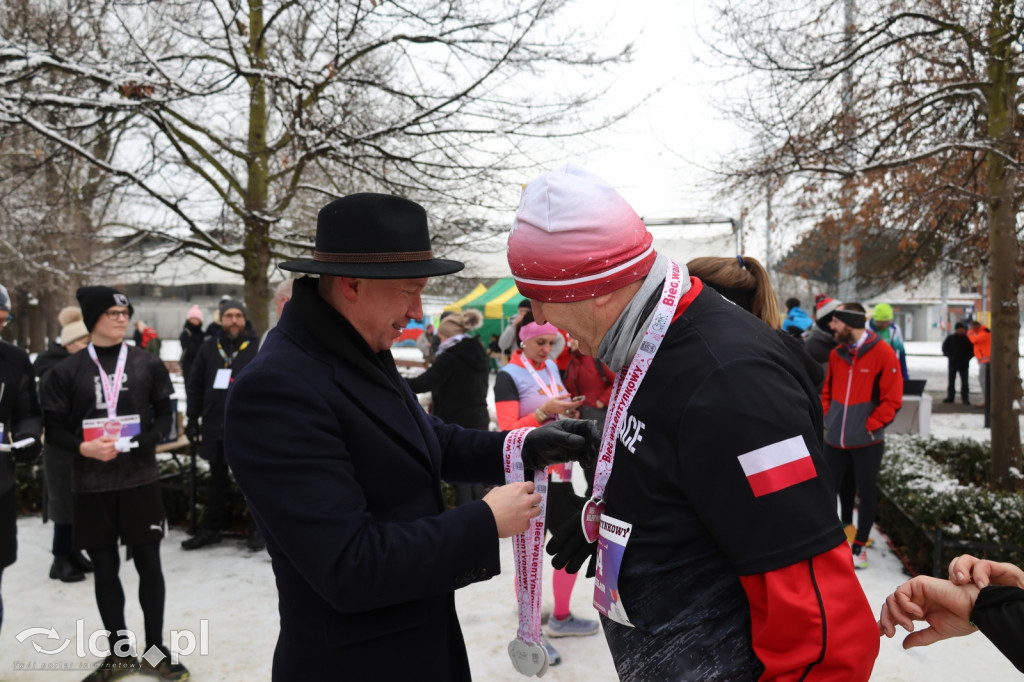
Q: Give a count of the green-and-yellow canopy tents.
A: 1